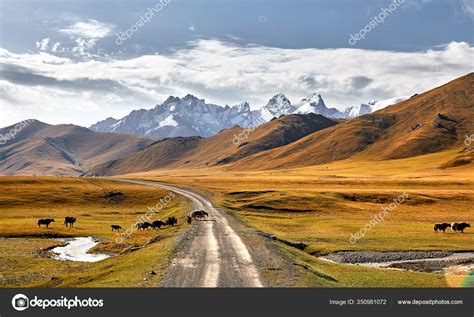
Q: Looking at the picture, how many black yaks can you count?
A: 10